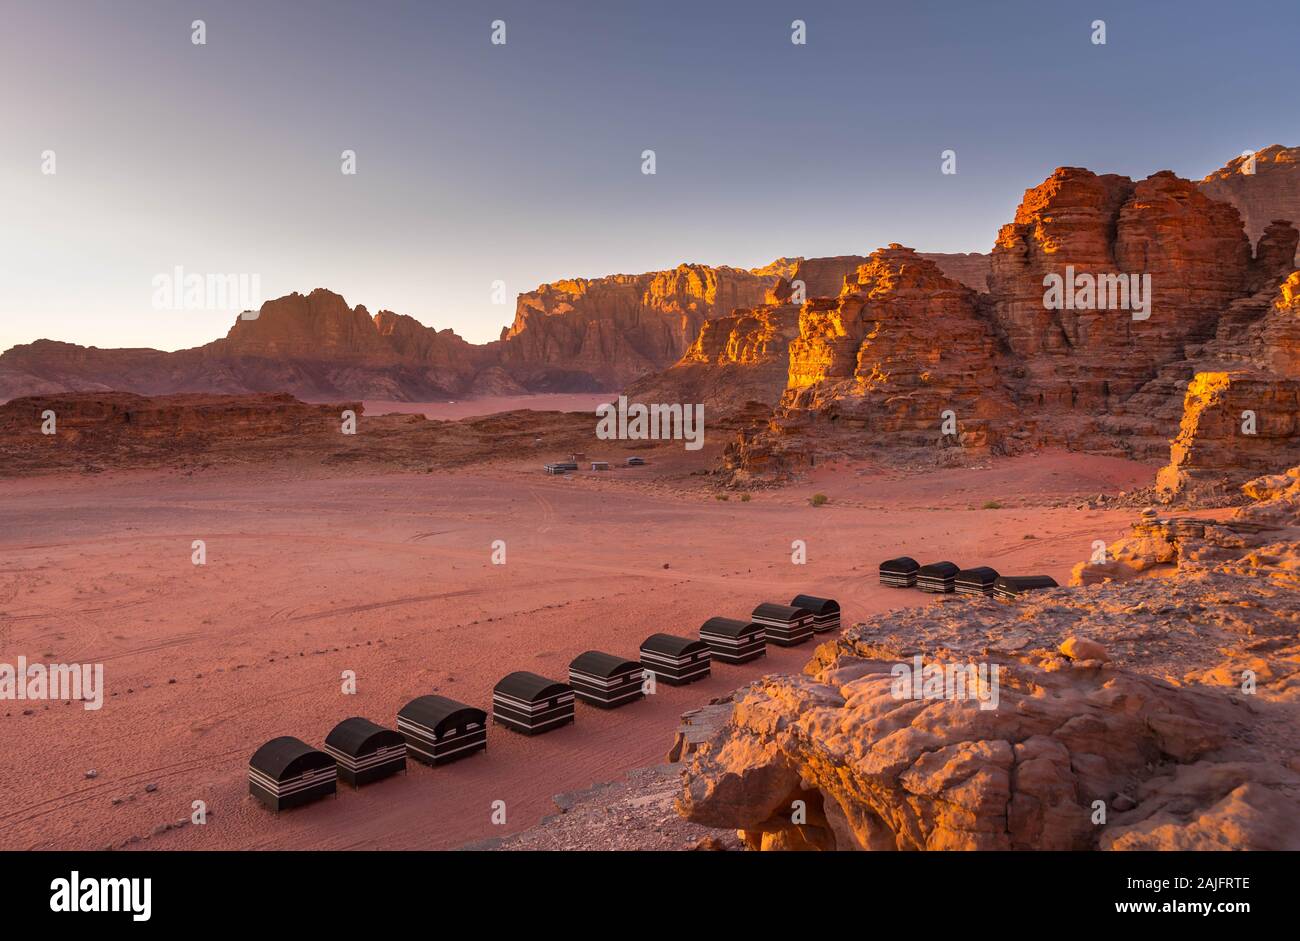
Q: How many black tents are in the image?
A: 13